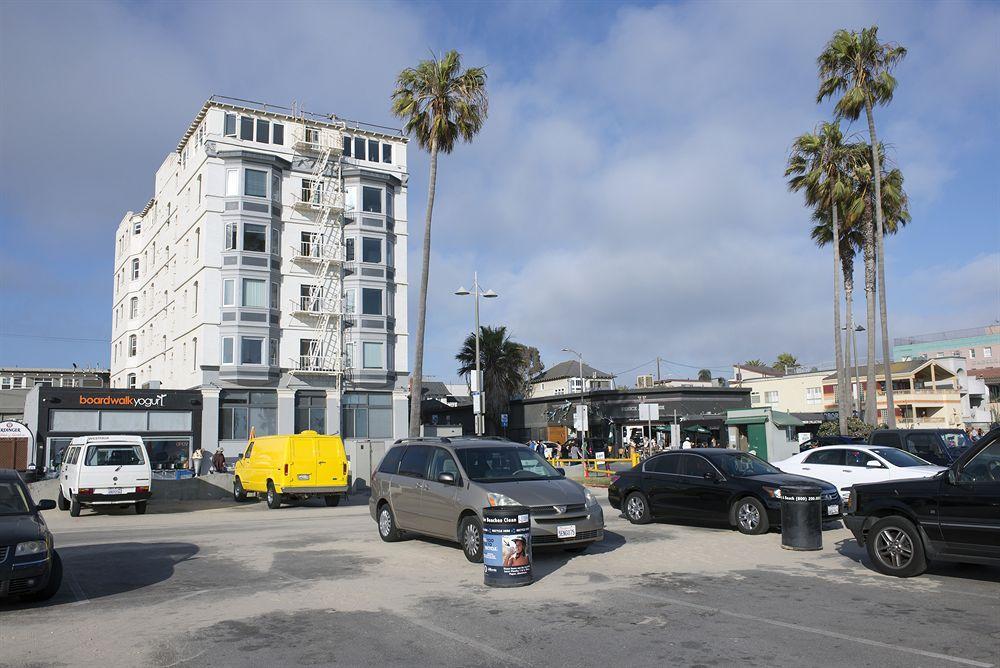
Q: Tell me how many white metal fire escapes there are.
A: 1